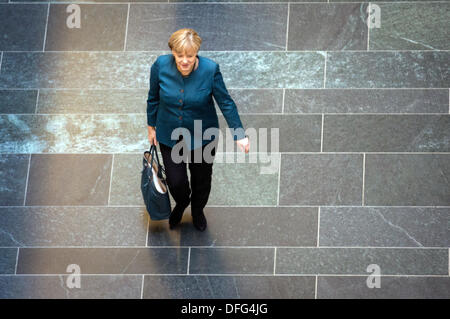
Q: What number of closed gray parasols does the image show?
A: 0